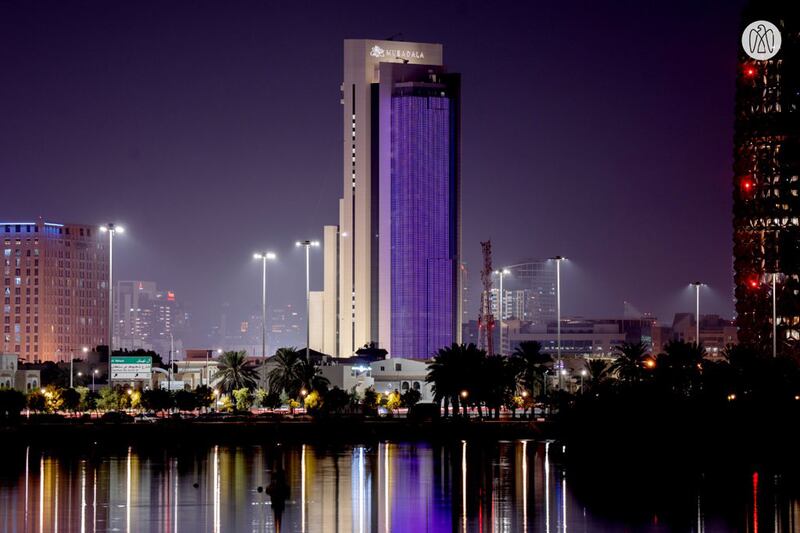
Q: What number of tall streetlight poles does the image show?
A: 7